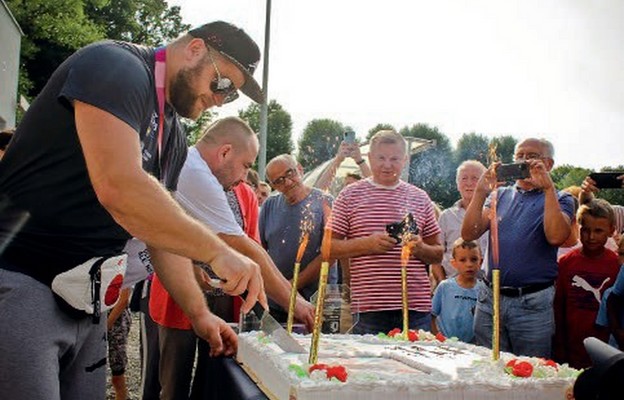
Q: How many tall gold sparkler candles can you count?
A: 4